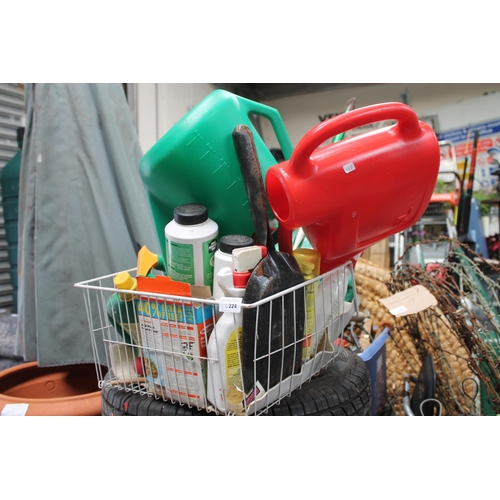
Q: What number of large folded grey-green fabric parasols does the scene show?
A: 1